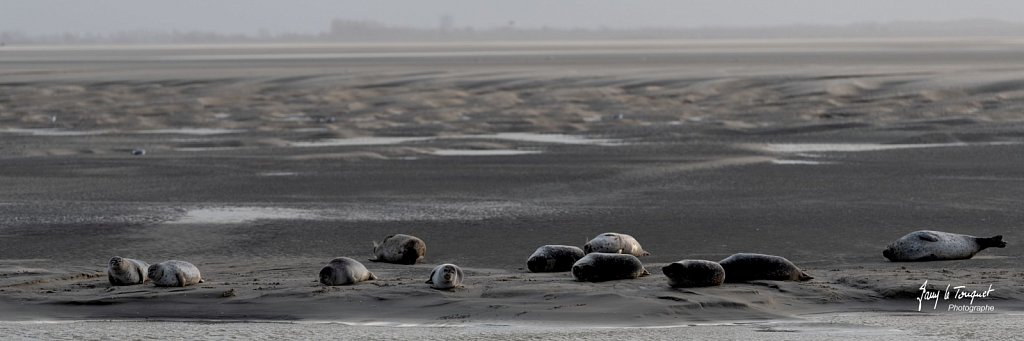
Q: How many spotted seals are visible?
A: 11